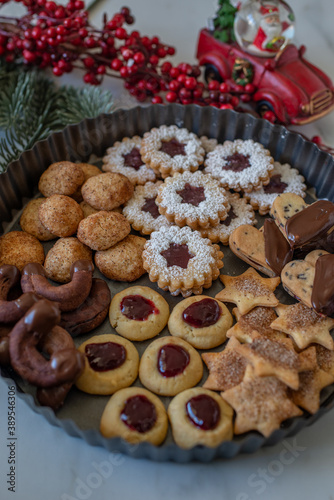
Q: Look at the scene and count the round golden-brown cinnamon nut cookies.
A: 10